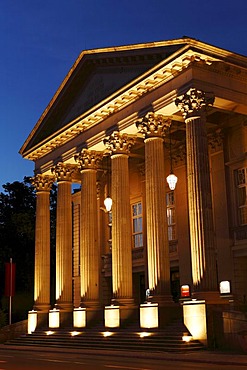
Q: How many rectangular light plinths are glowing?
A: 6